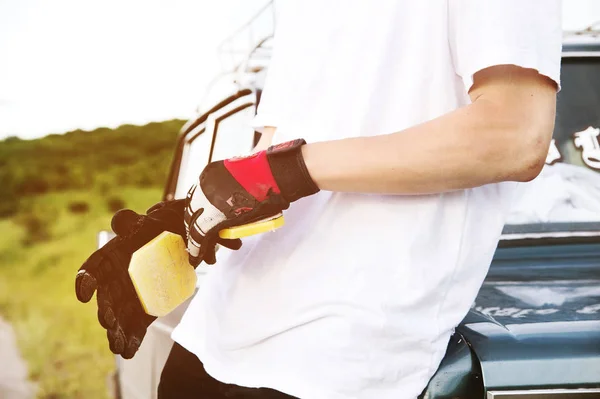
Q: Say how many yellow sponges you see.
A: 2